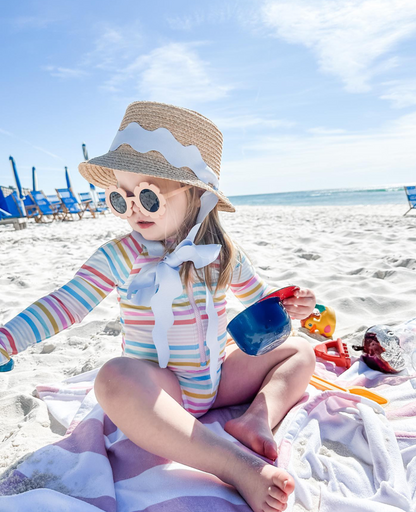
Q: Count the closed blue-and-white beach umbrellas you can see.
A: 4